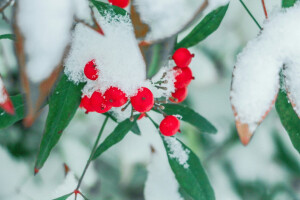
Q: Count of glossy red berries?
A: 10